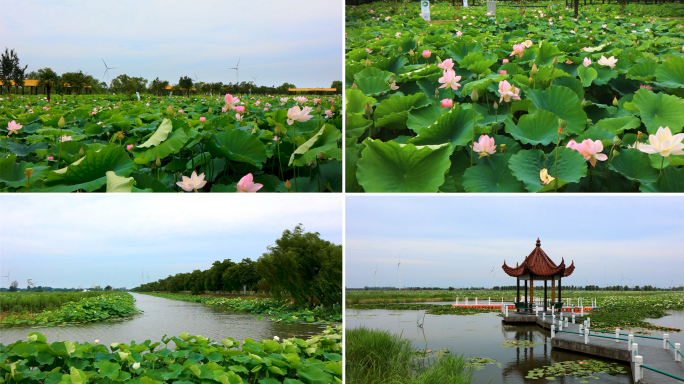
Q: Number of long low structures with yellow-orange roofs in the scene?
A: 3